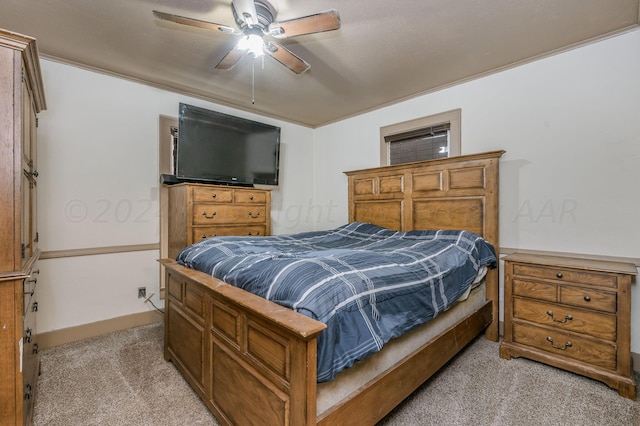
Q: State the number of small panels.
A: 8